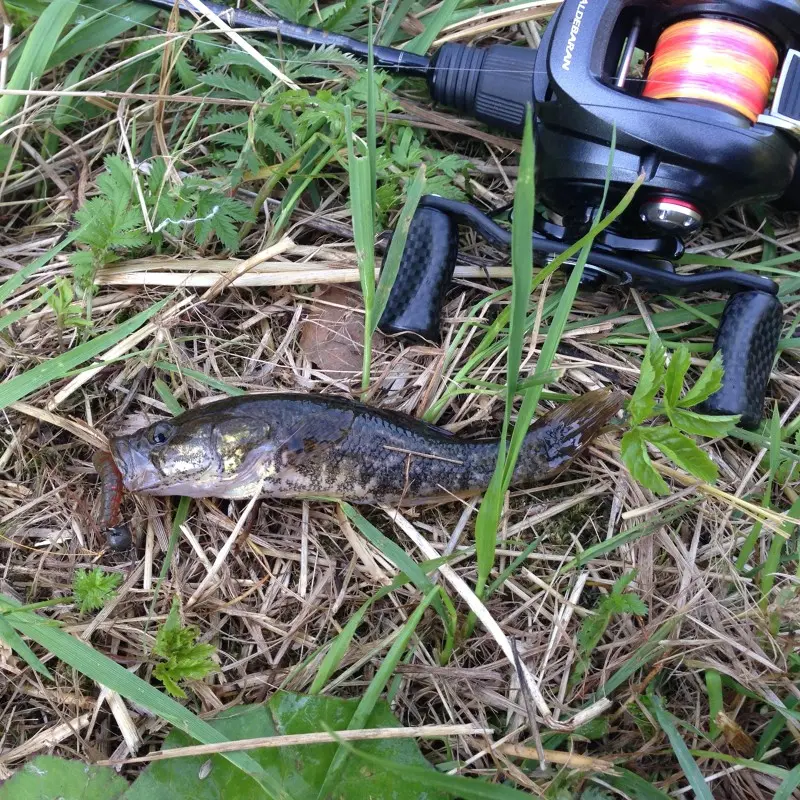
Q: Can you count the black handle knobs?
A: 2